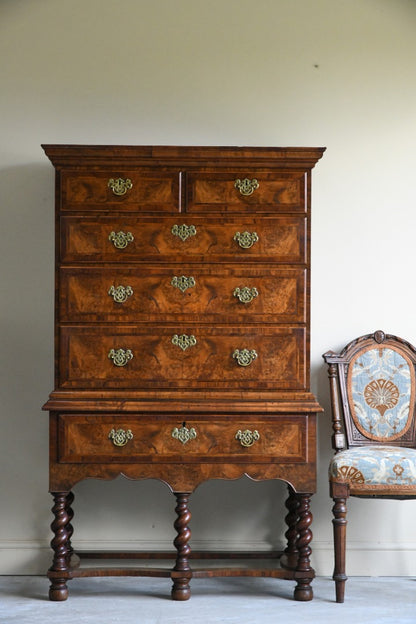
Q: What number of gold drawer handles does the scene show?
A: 10